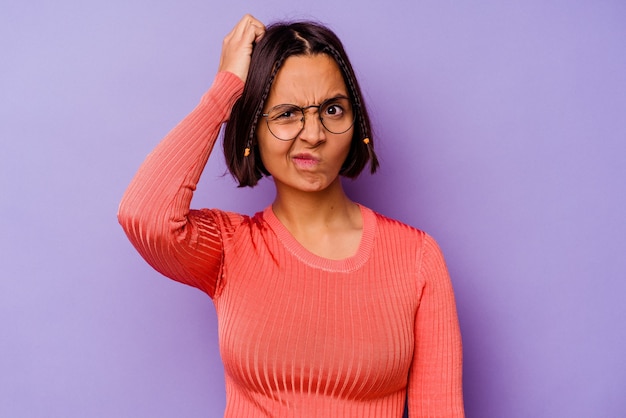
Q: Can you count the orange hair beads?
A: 2